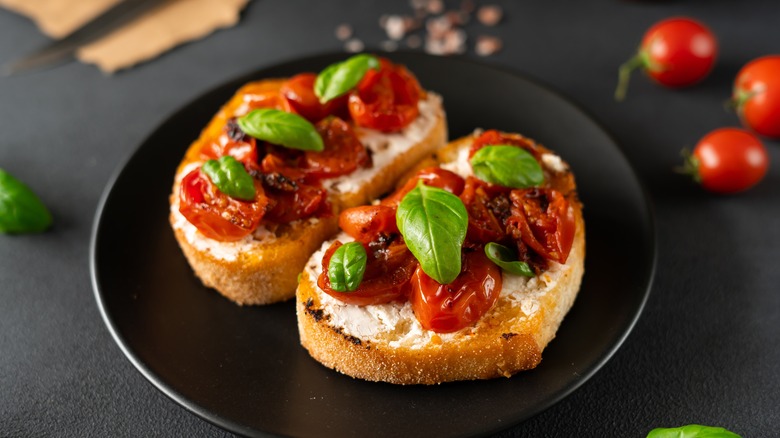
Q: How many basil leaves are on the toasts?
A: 7